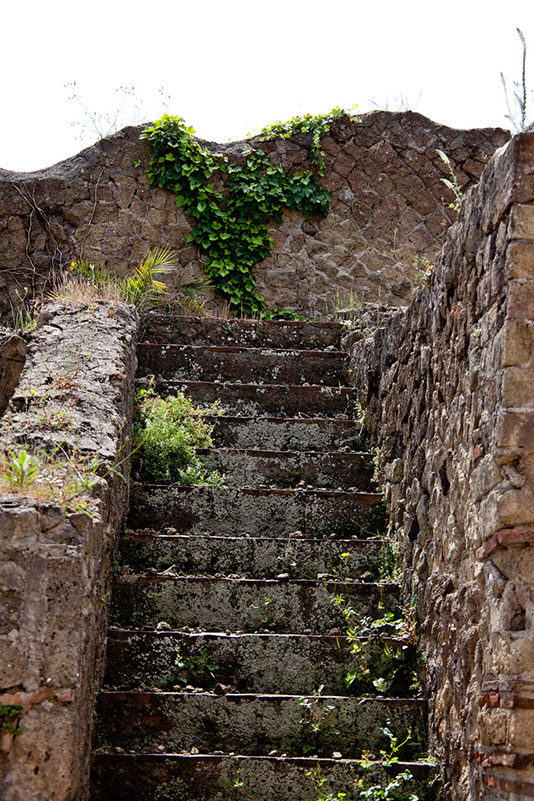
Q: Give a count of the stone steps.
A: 11